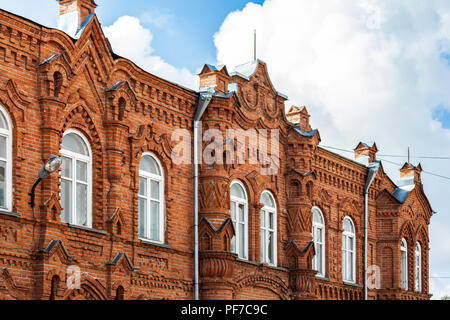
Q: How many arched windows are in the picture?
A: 9